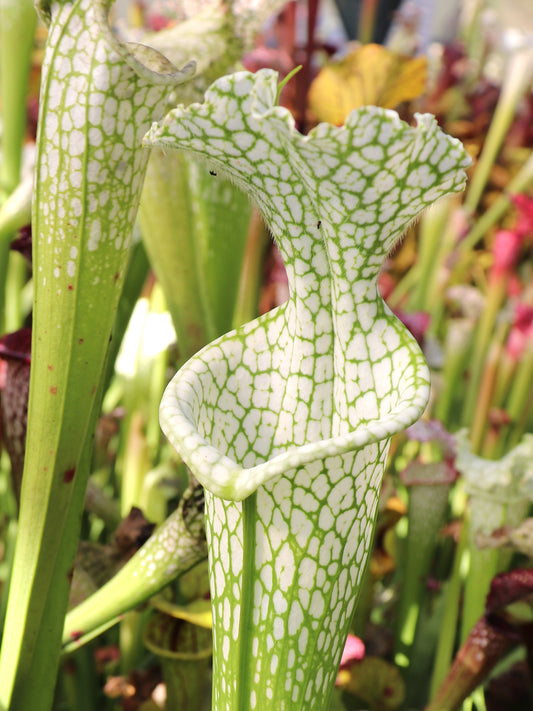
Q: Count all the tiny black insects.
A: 2